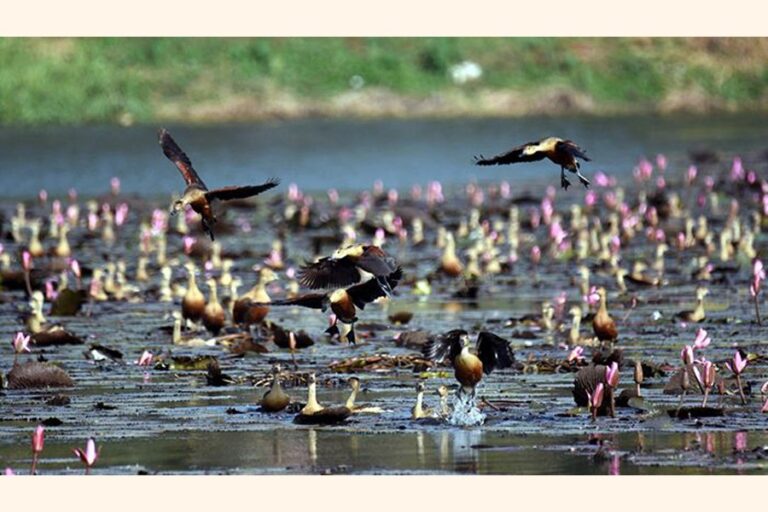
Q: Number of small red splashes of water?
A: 0